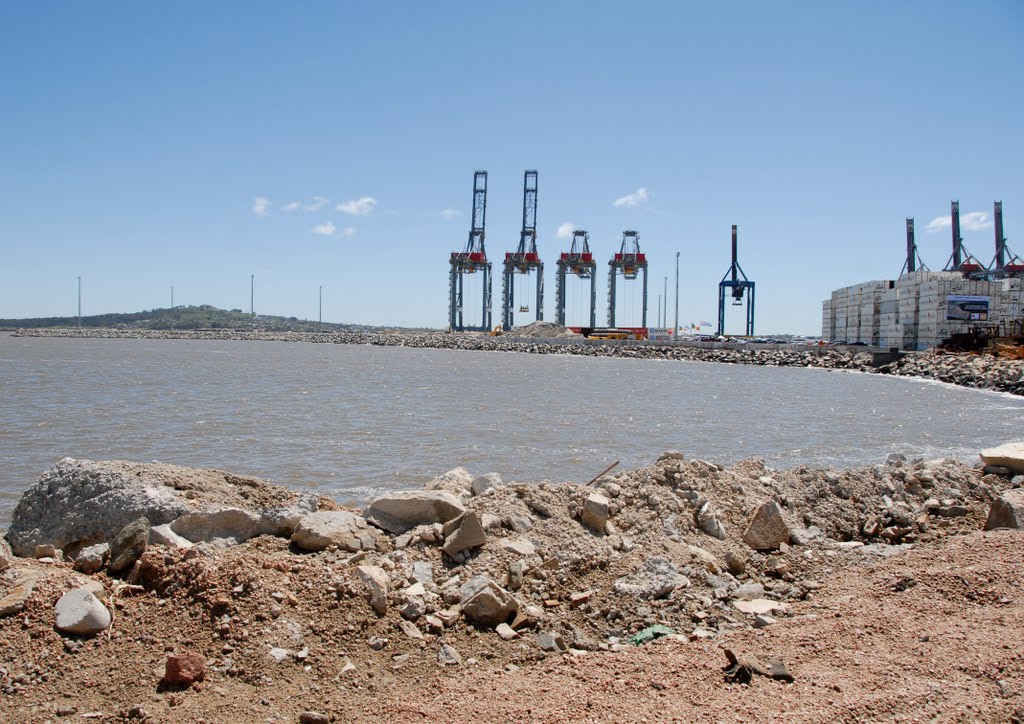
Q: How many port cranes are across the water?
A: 8